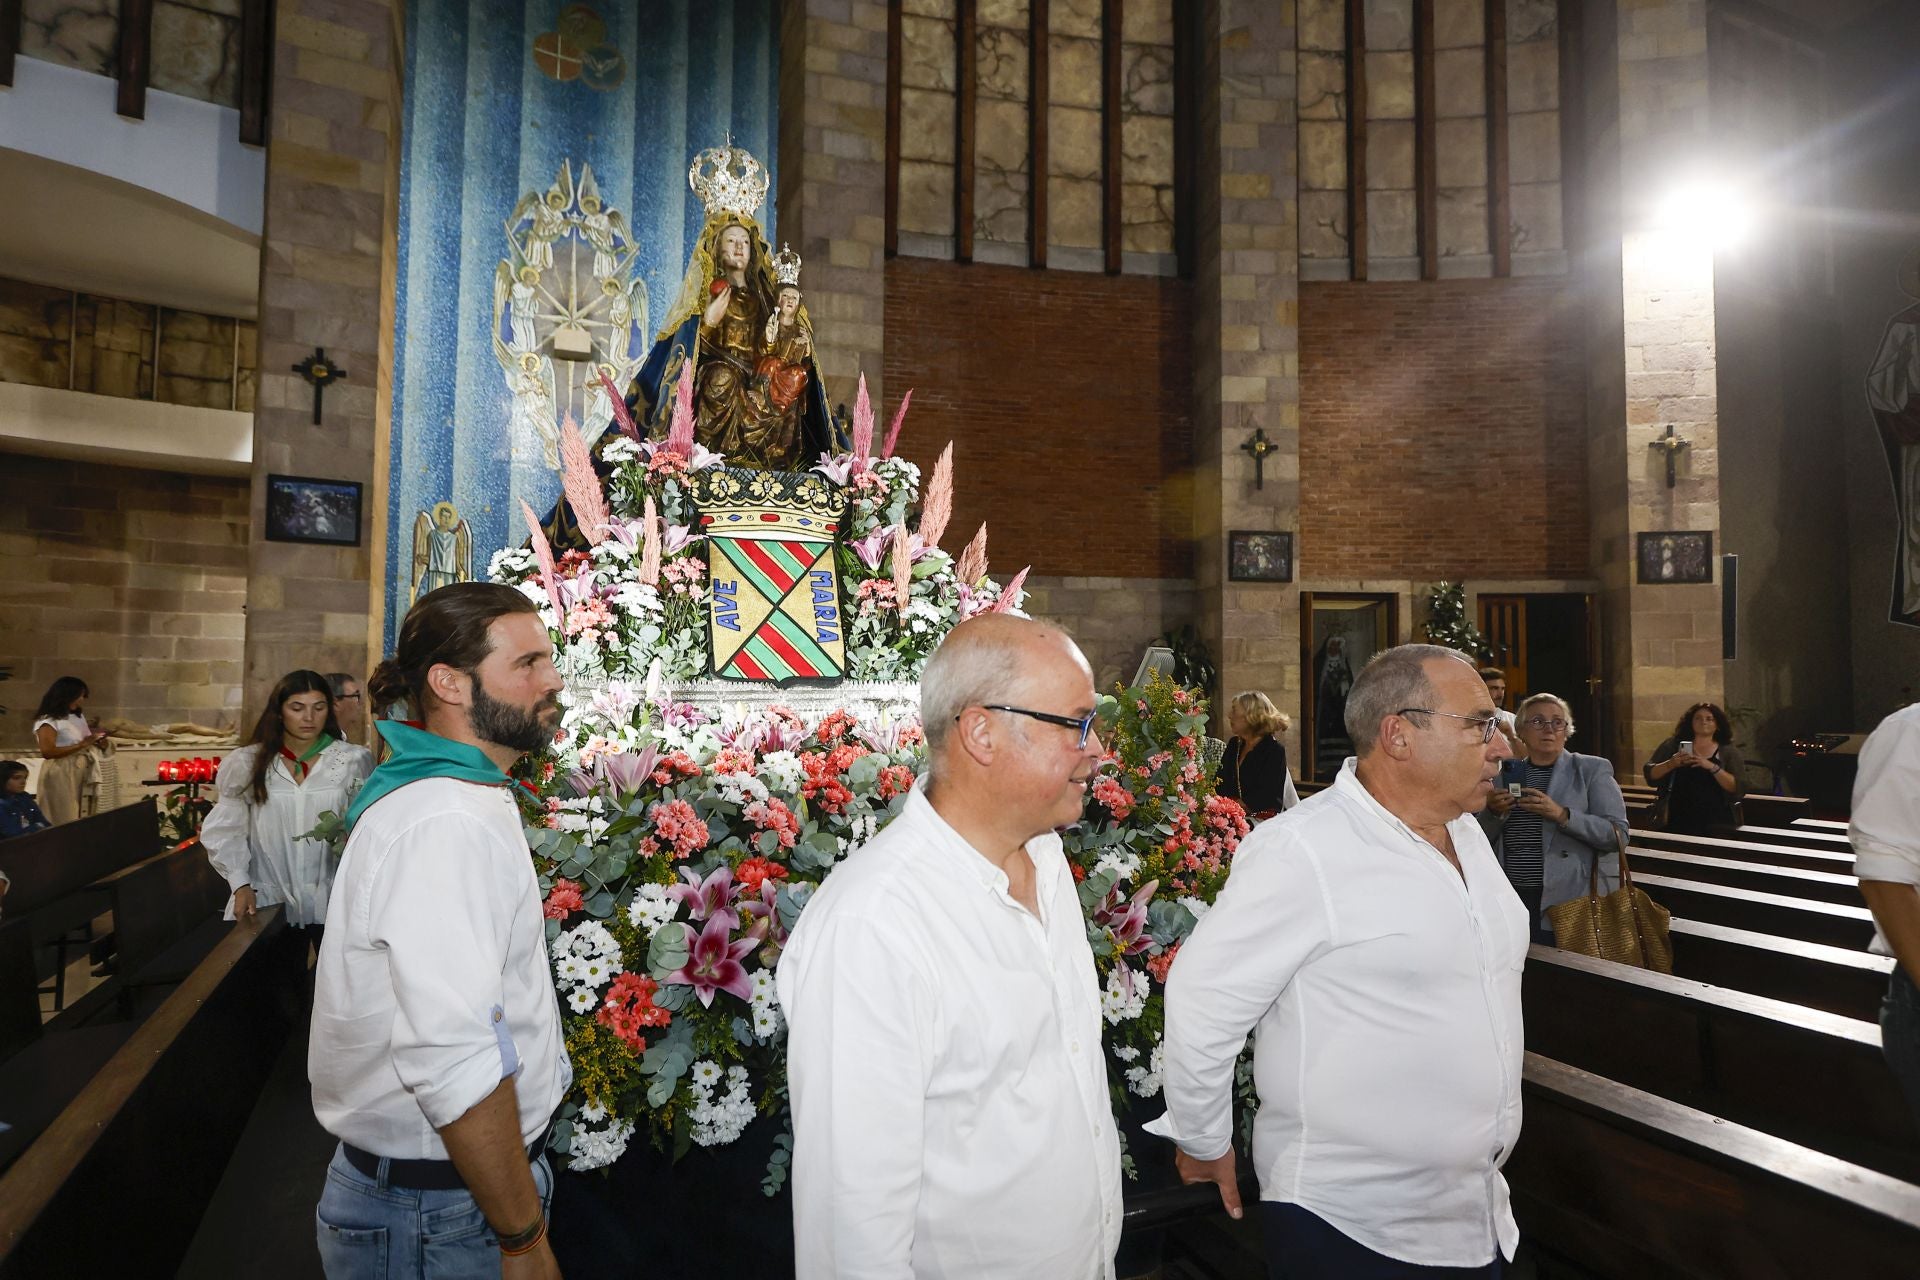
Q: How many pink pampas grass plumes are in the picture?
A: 11